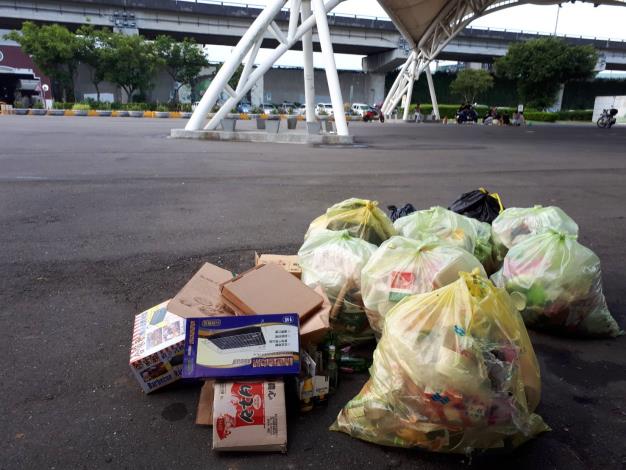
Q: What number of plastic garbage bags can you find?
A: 9